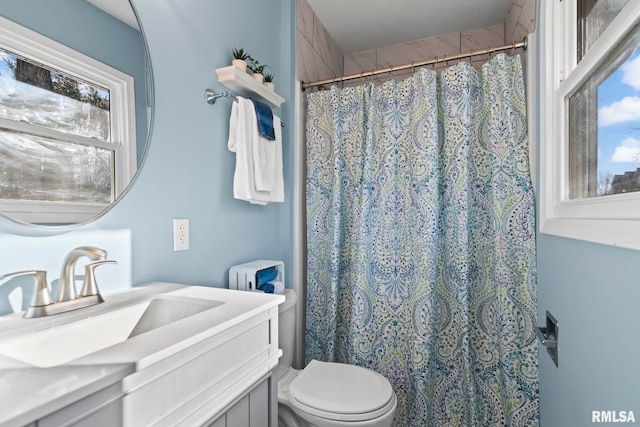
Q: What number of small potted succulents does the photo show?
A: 3